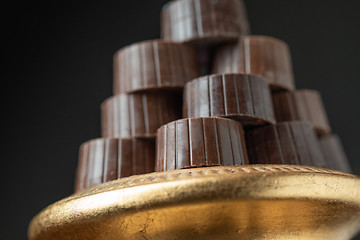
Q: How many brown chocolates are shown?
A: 10